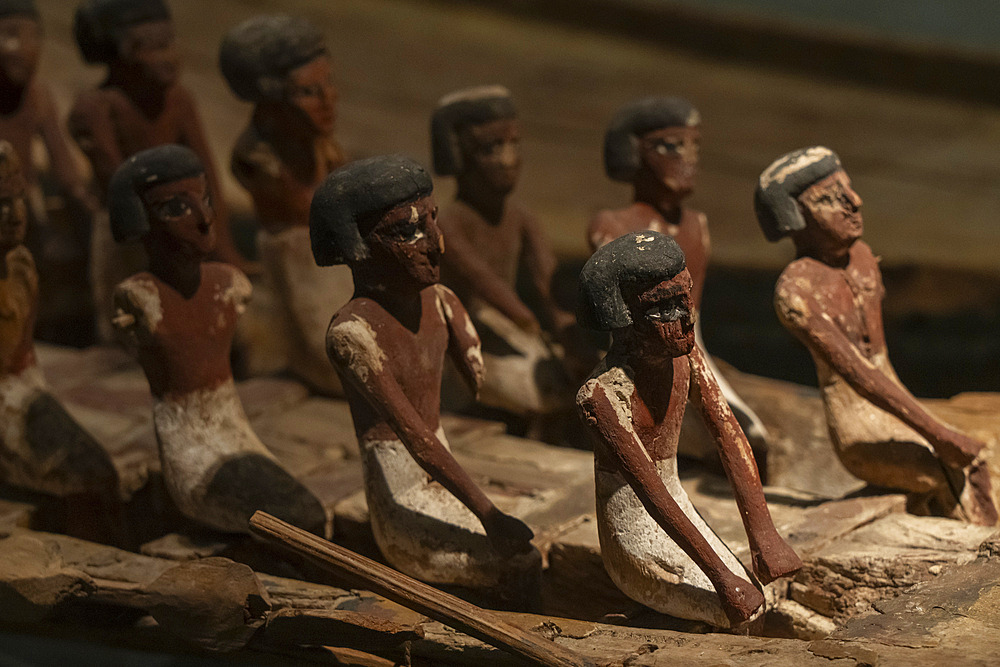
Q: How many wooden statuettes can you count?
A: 10